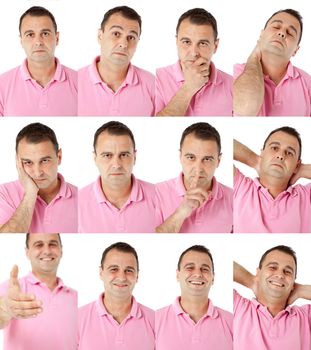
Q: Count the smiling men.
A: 4